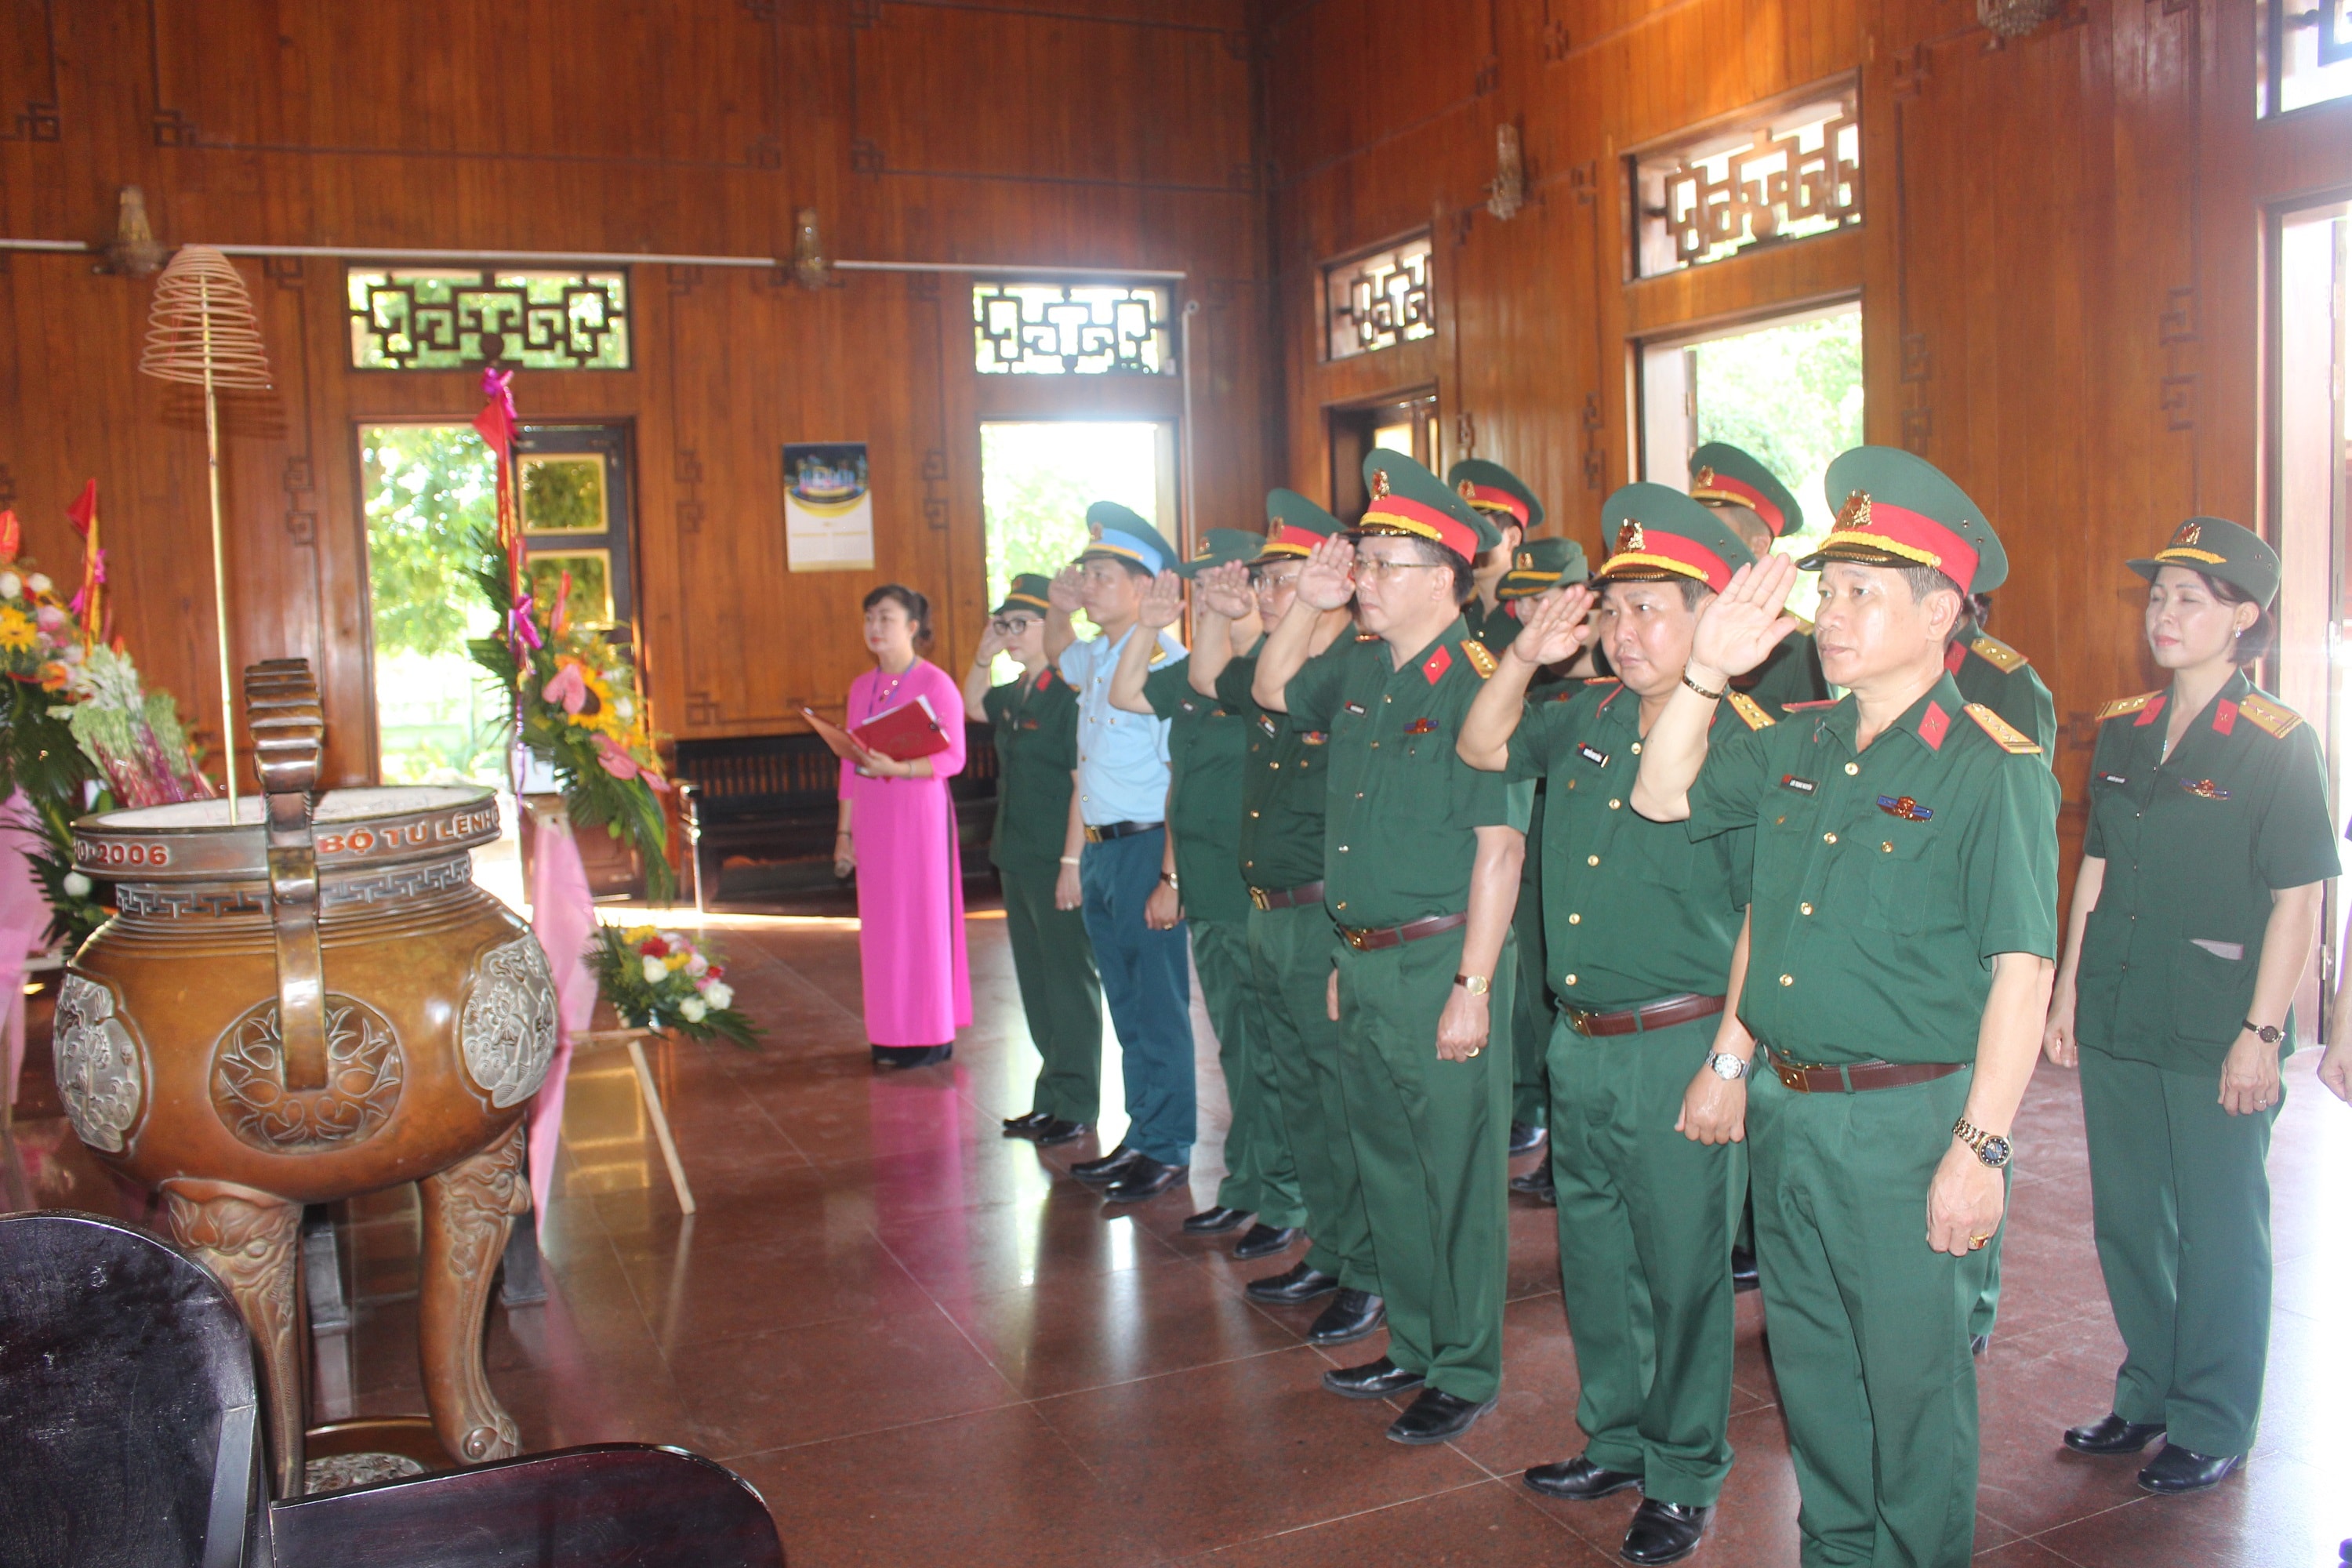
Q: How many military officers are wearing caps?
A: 11